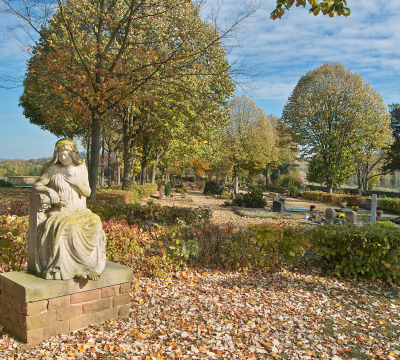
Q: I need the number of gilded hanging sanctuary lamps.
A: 0